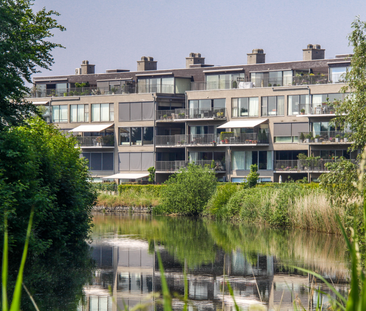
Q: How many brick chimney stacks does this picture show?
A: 5